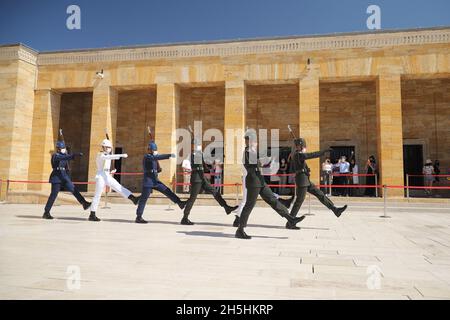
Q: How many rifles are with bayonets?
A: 5